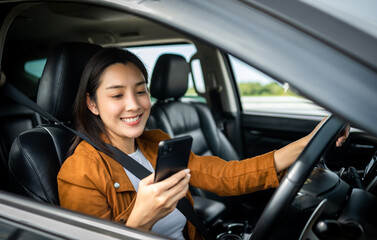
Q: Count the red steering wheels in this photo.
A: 0